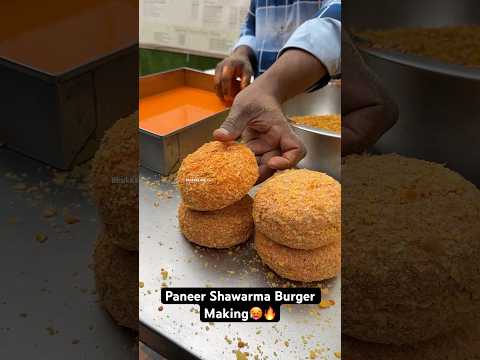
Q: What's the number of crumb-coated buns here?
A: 4